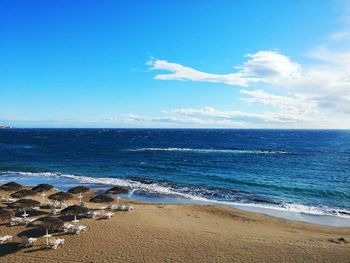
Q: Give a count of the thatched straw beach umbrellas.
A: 11